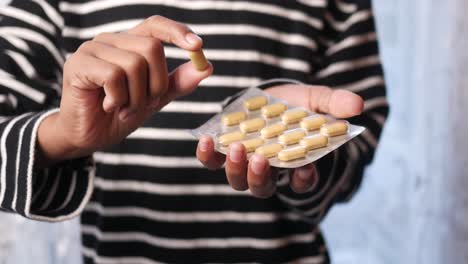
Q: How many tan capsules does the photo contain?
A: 15